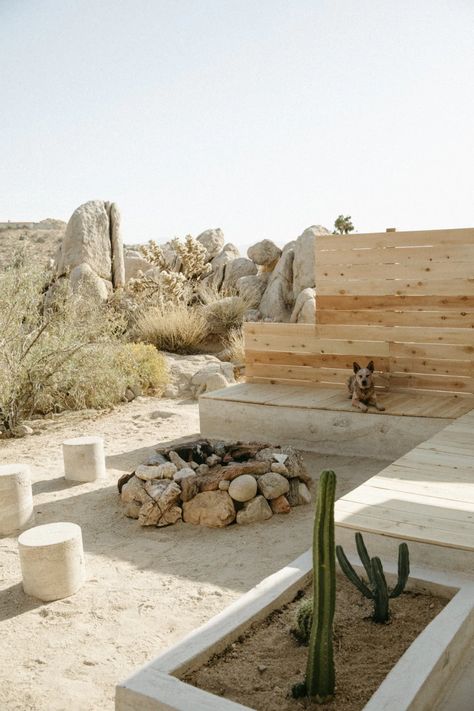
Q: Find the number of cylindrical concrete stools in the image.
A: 3